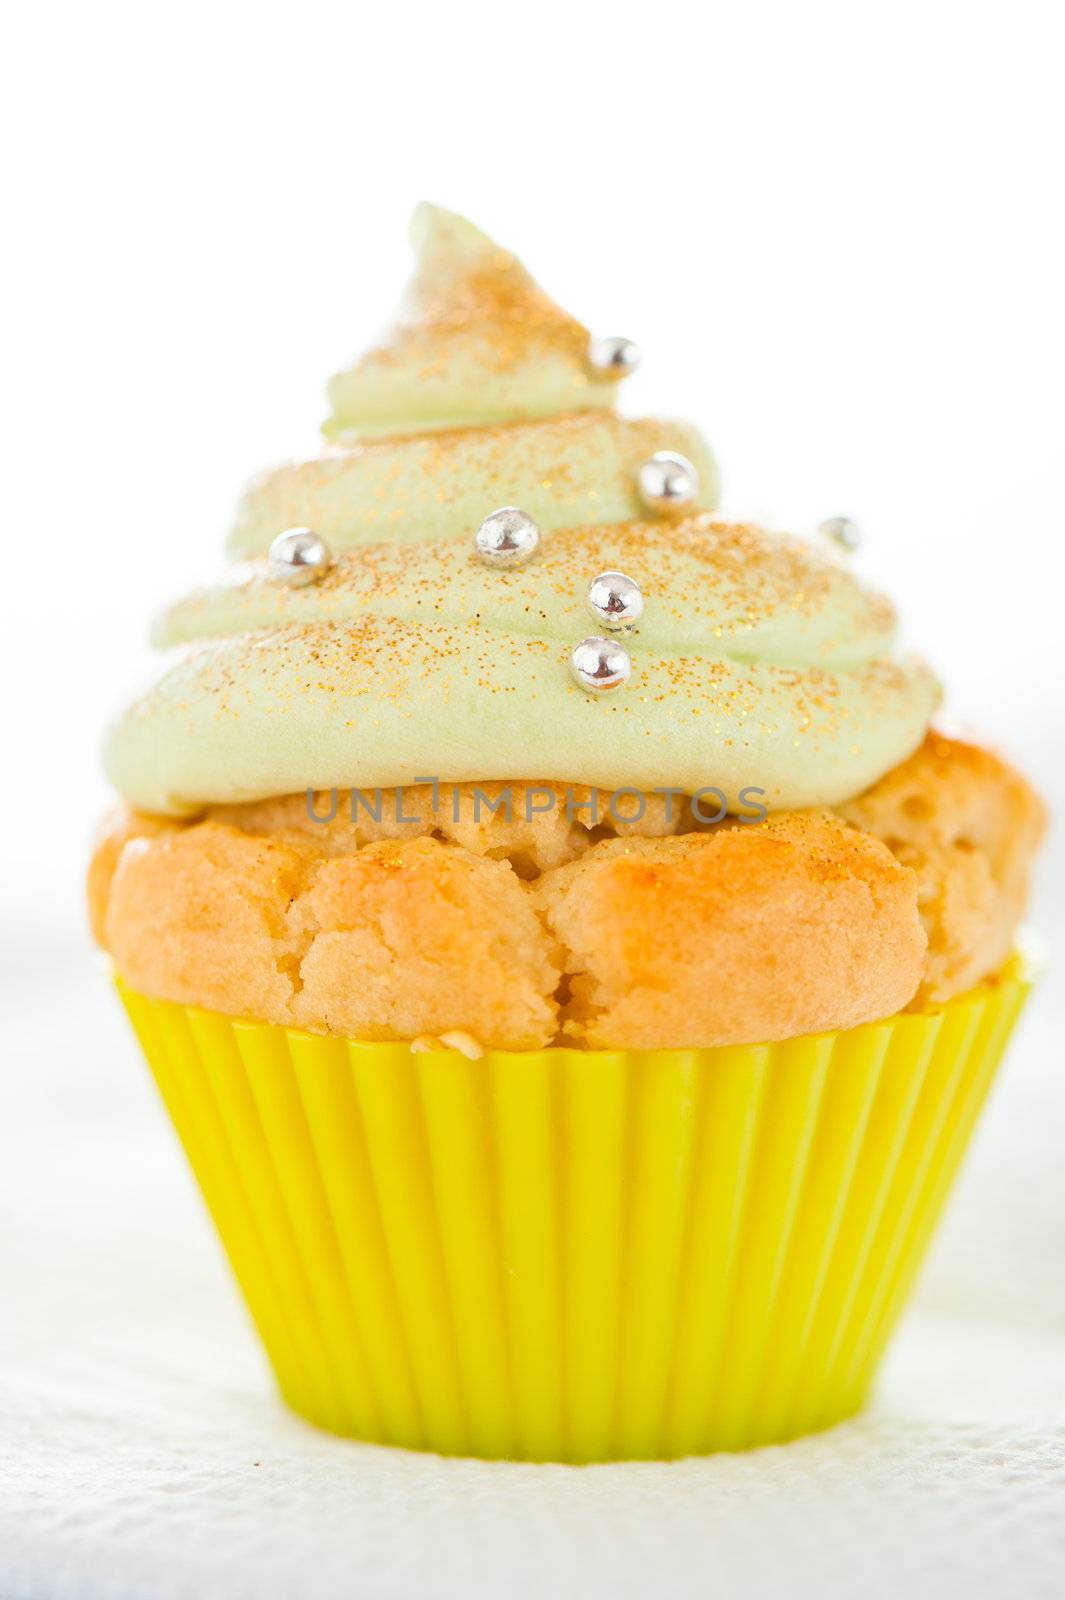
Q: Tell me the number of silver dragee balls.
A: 7